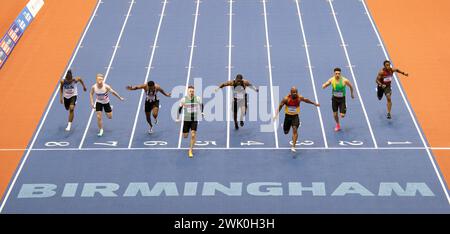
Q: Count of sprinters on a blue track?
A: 8